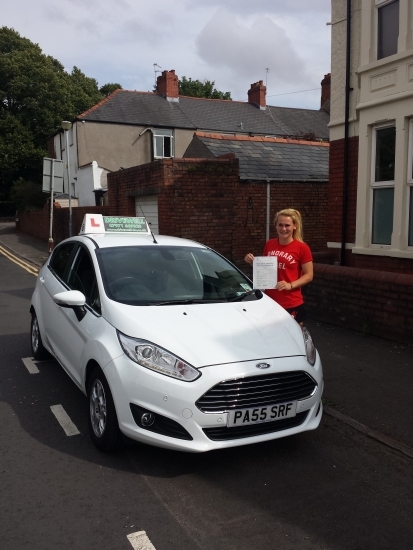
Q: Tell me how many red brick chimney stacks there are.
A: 3